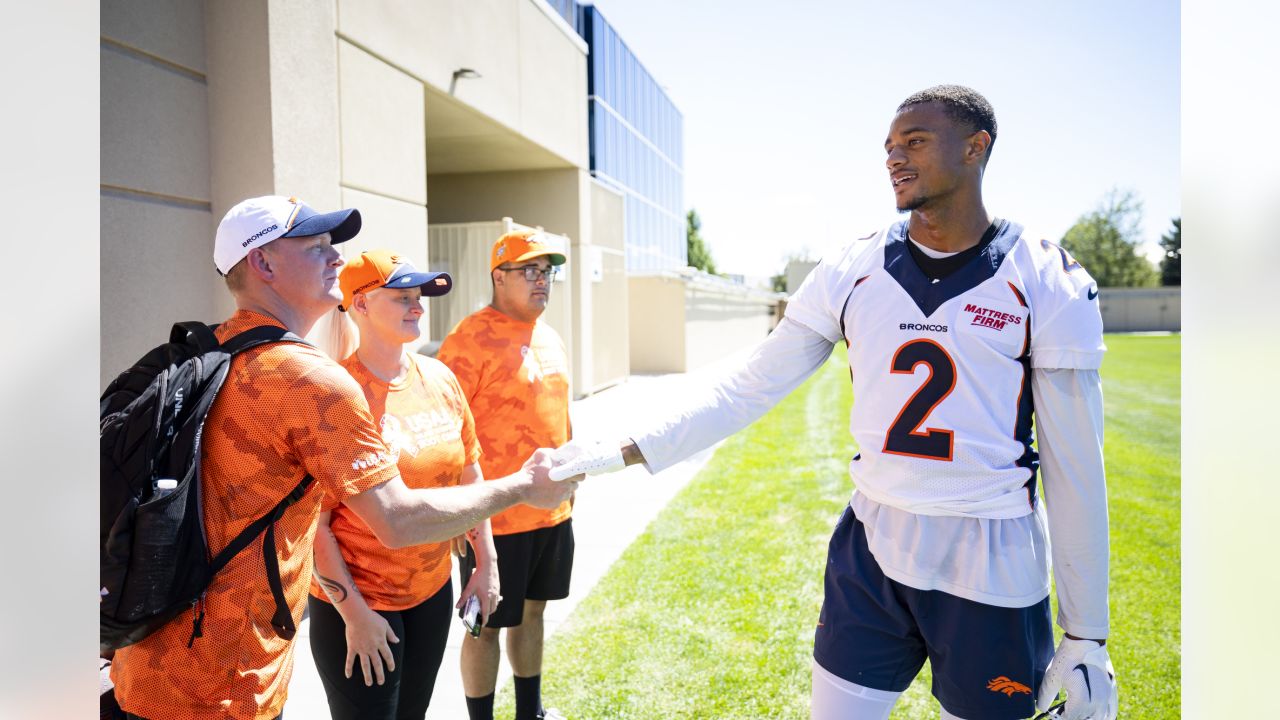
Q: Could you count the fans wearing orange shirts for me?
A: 3